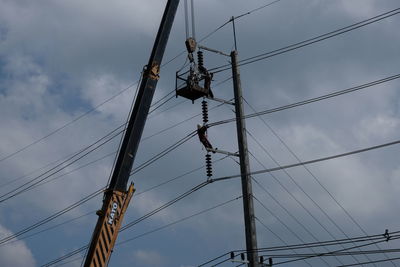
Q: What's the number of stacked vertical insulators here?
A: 3